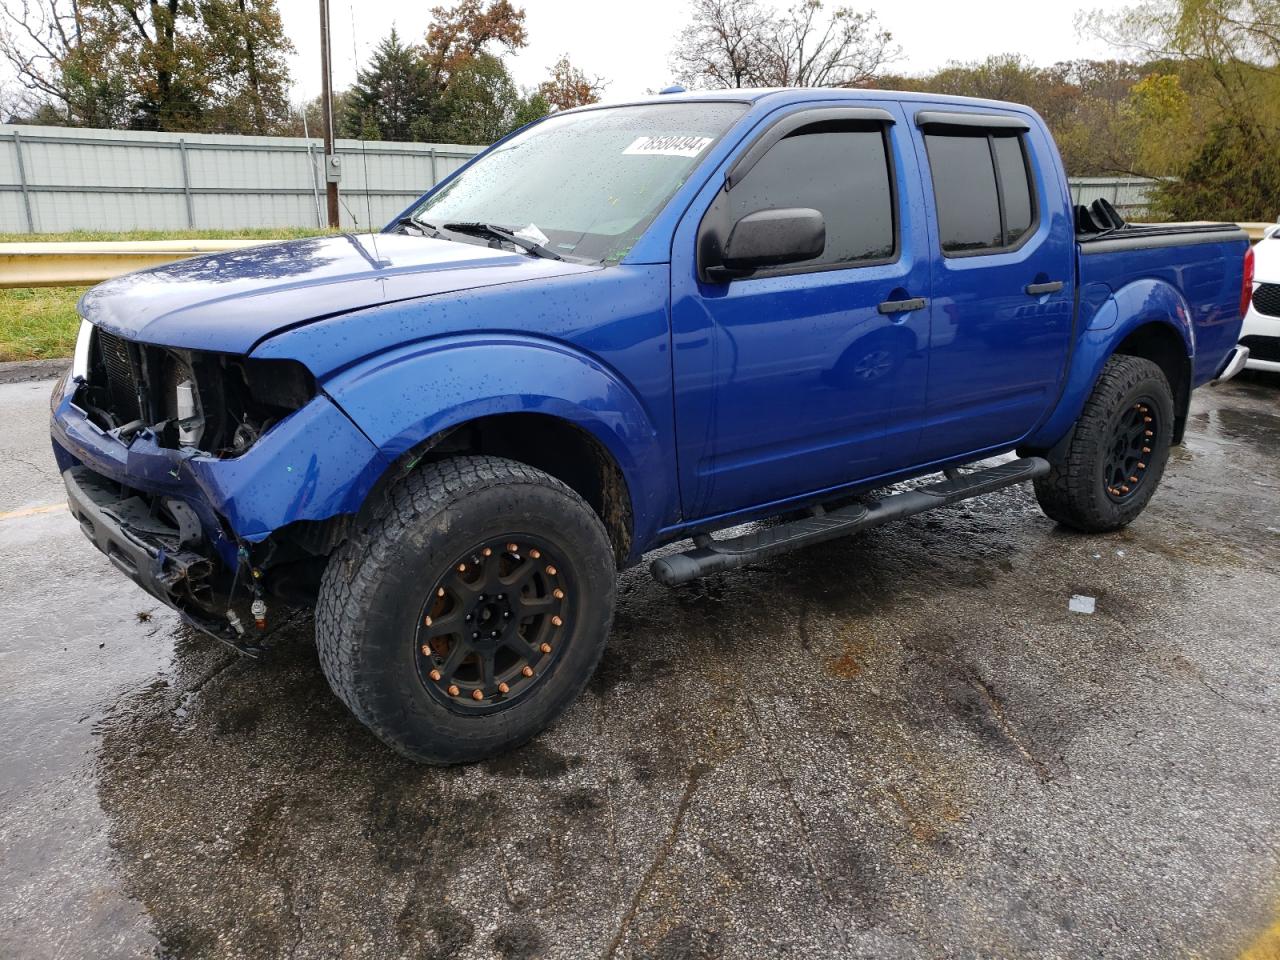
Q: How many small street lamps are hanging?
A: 2